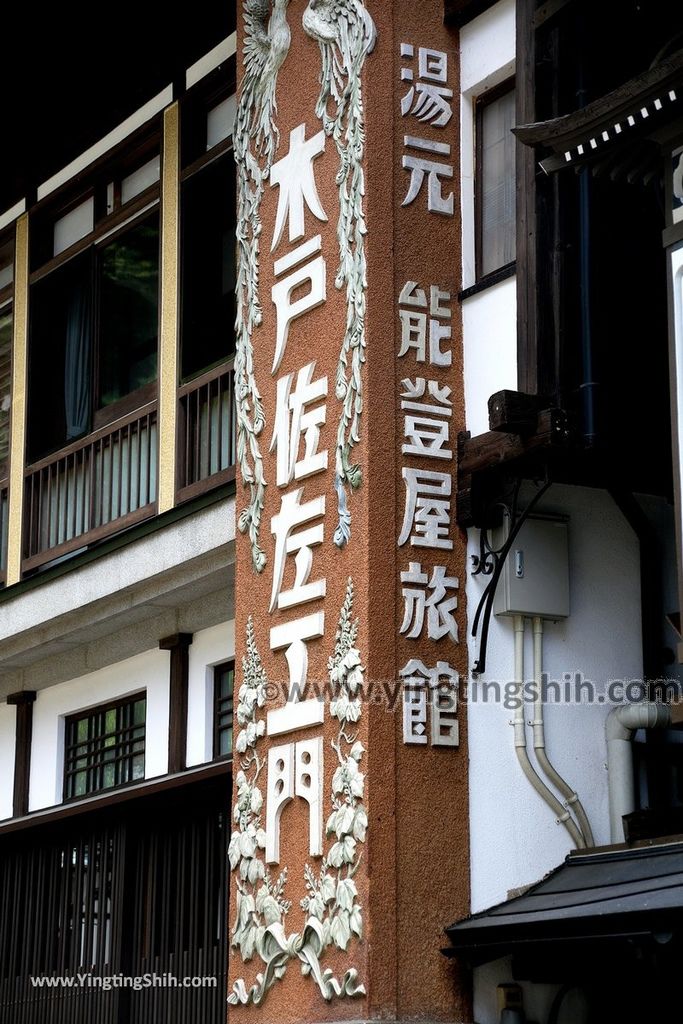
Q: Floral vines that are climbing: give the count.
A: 2